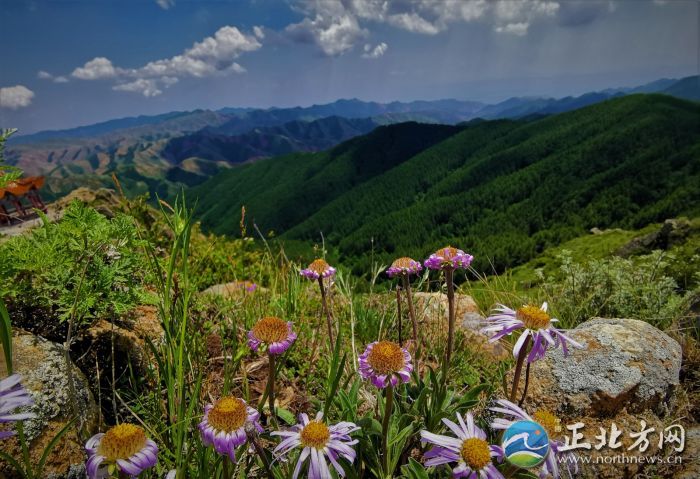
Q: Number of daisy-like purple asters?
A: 12